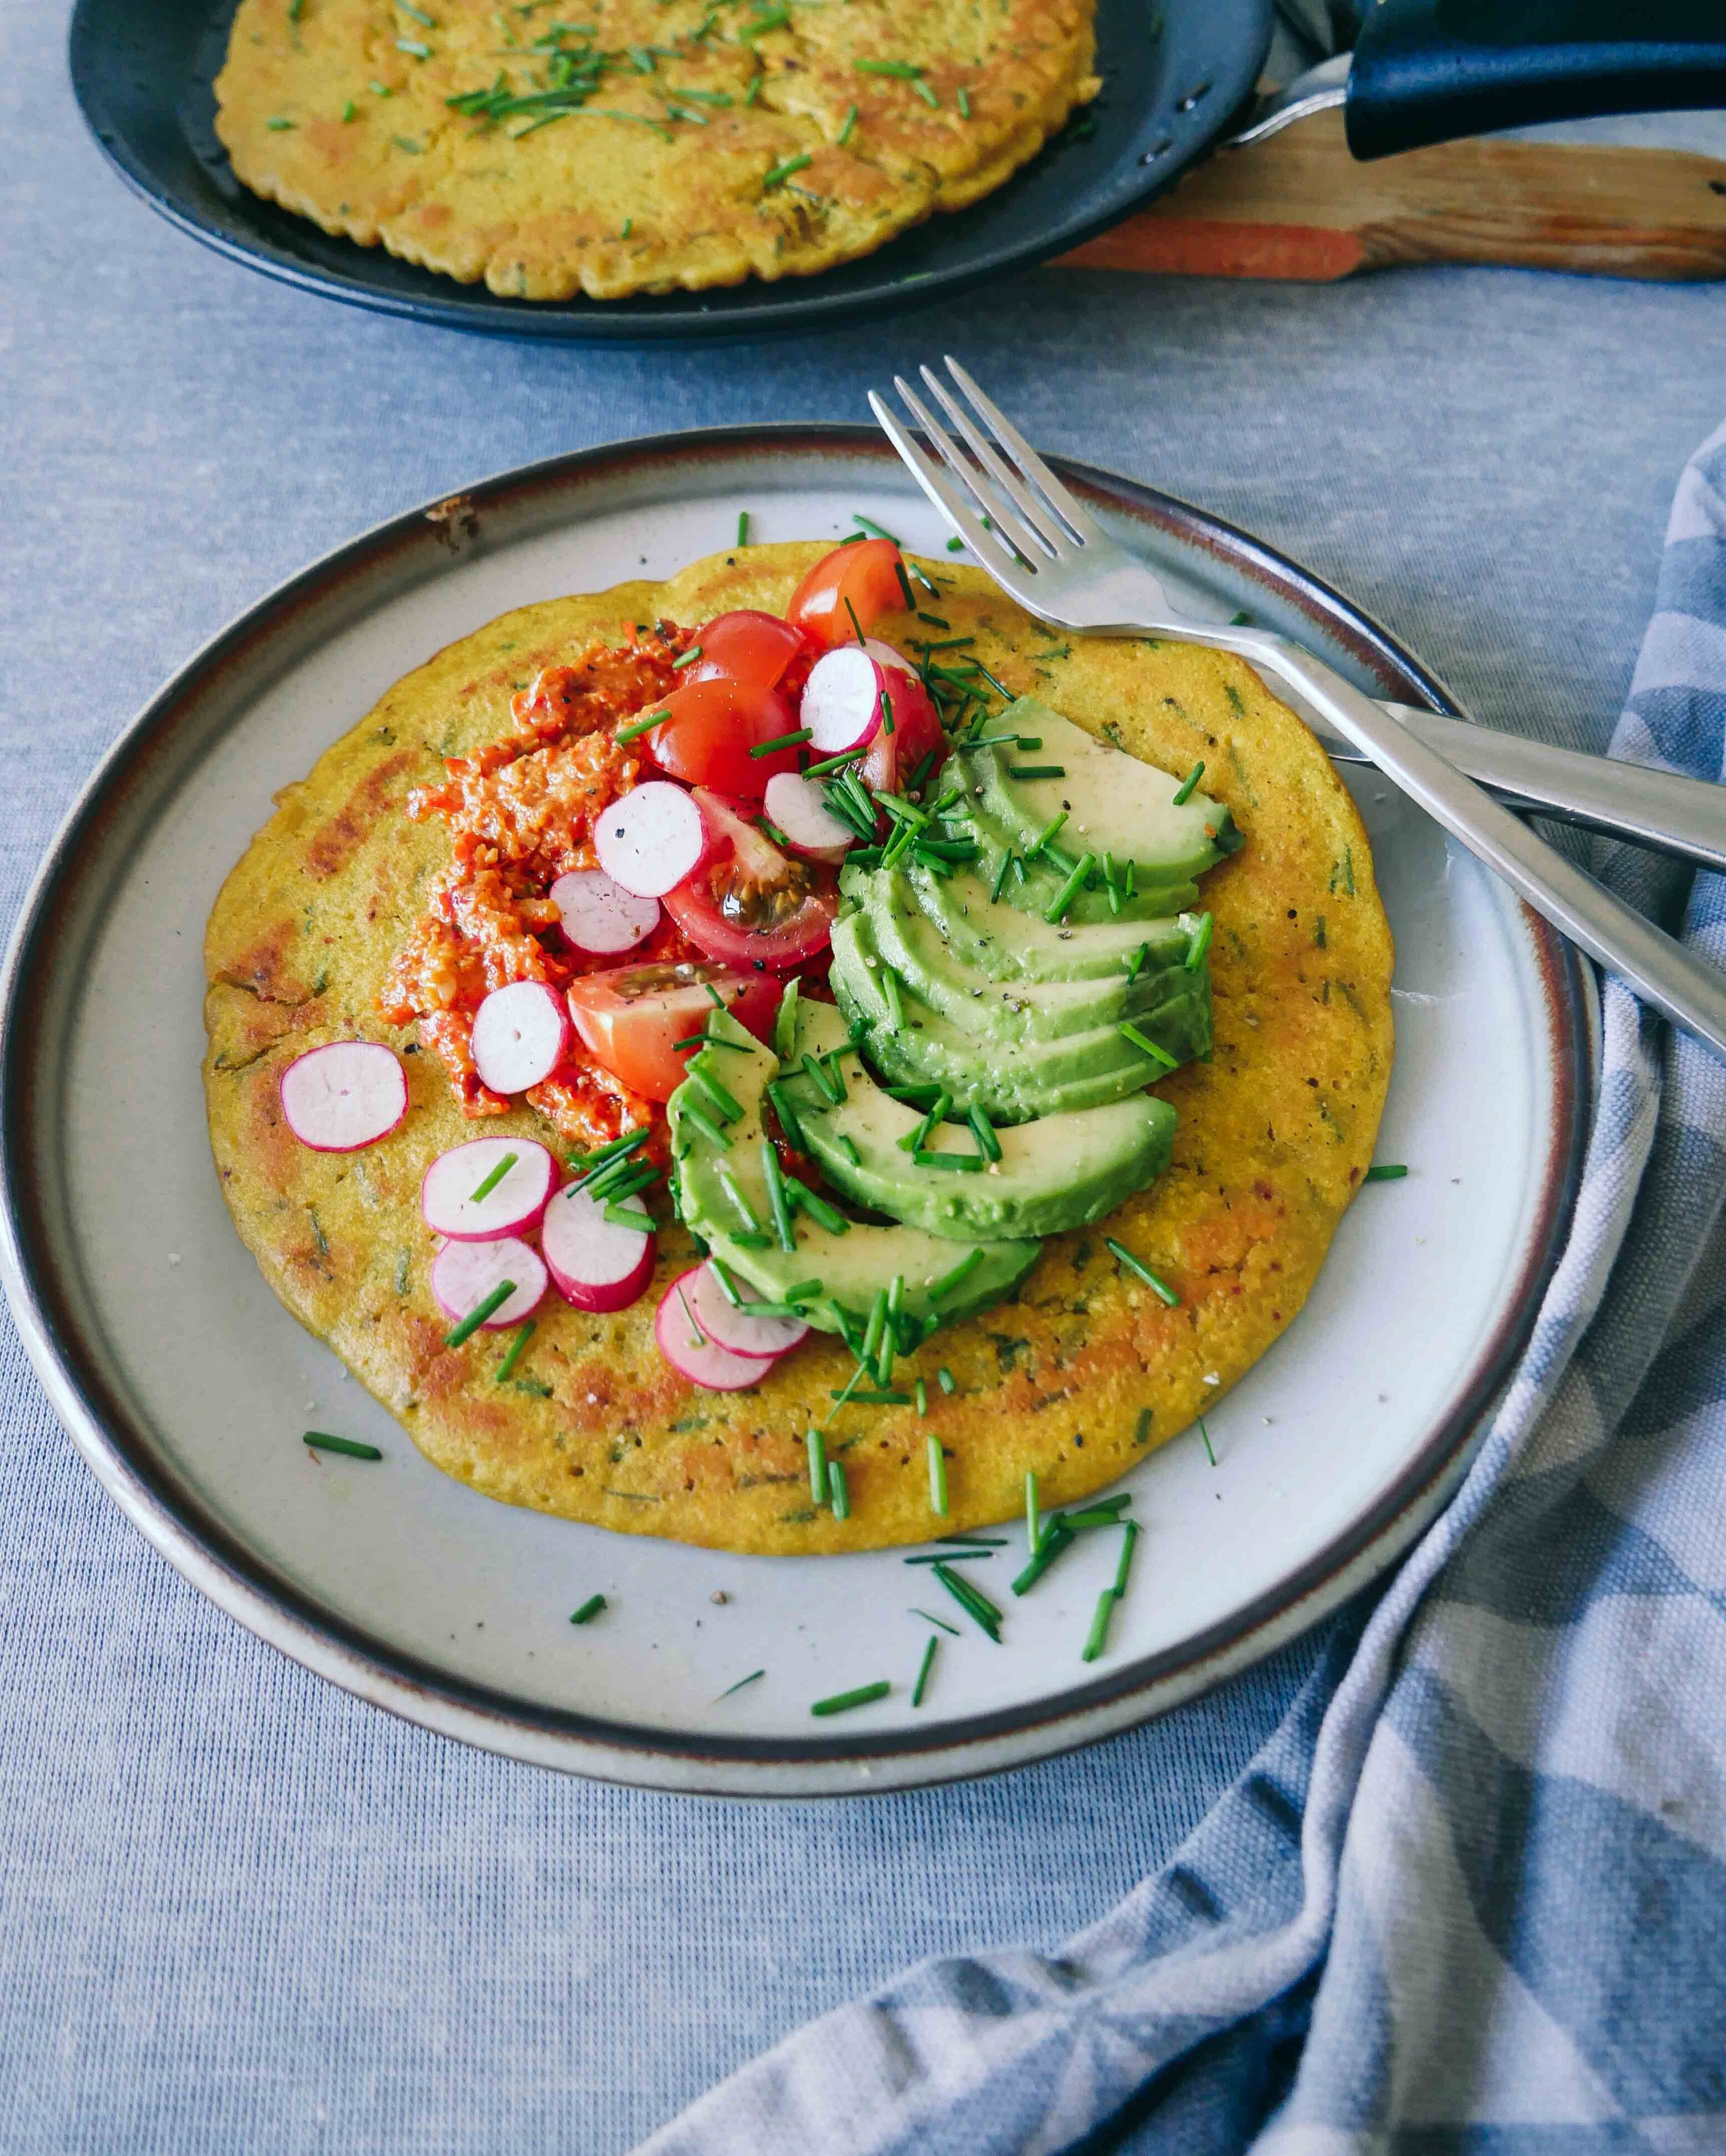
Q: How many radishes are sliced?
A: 12